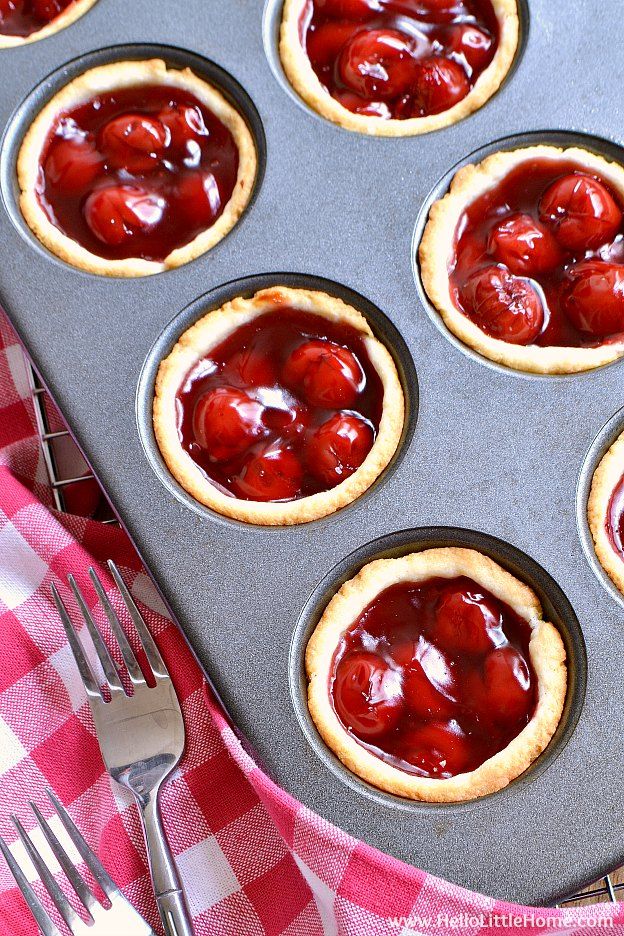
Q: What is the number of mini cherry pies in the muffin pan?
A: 7